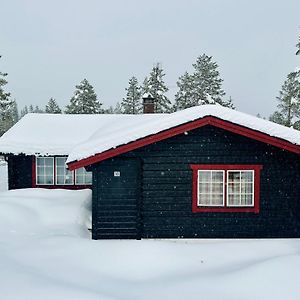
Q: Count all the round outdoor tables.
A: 0